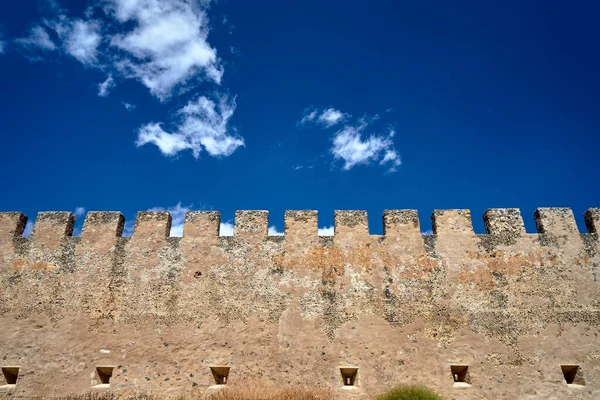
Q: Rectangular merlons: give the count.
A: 13